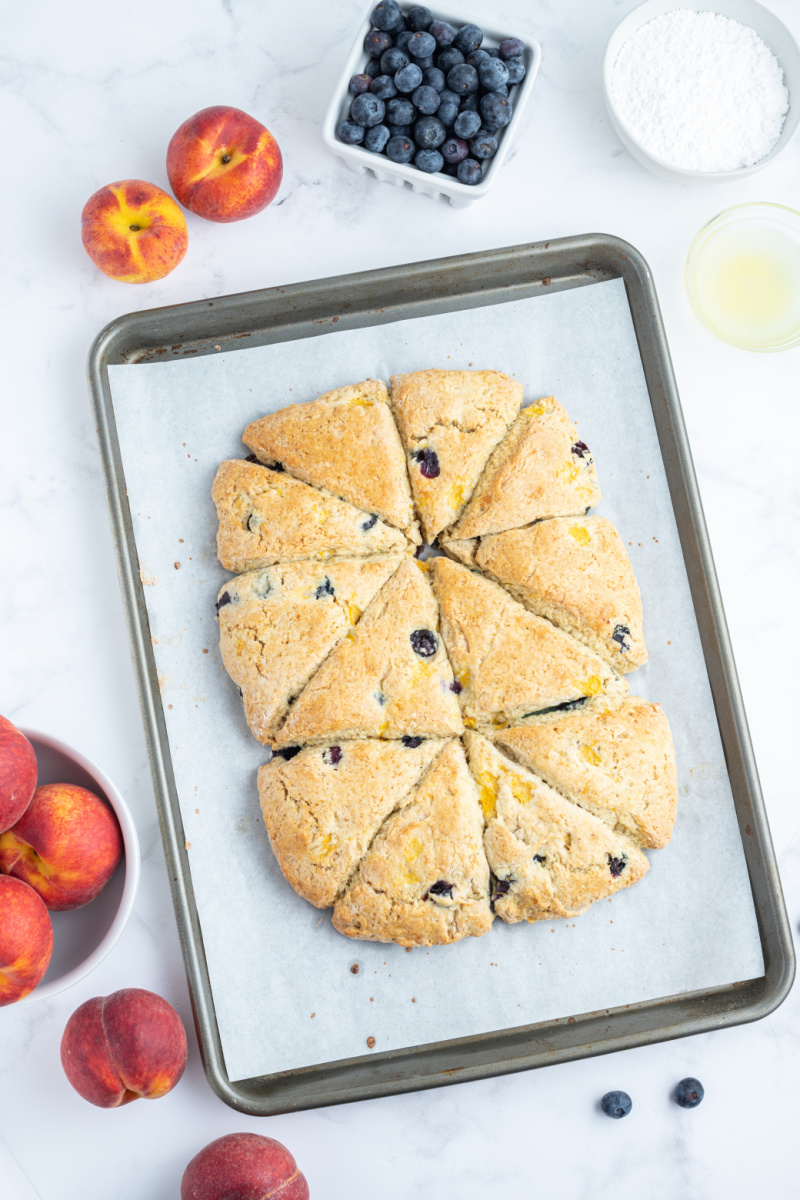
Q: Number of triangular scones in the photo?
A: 12